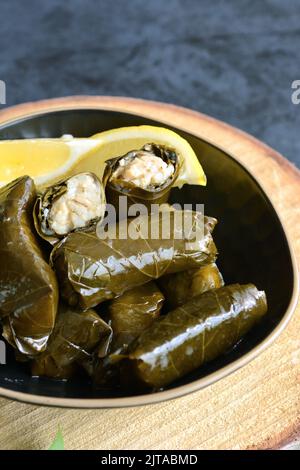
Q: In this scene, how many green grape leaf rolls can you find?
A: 8